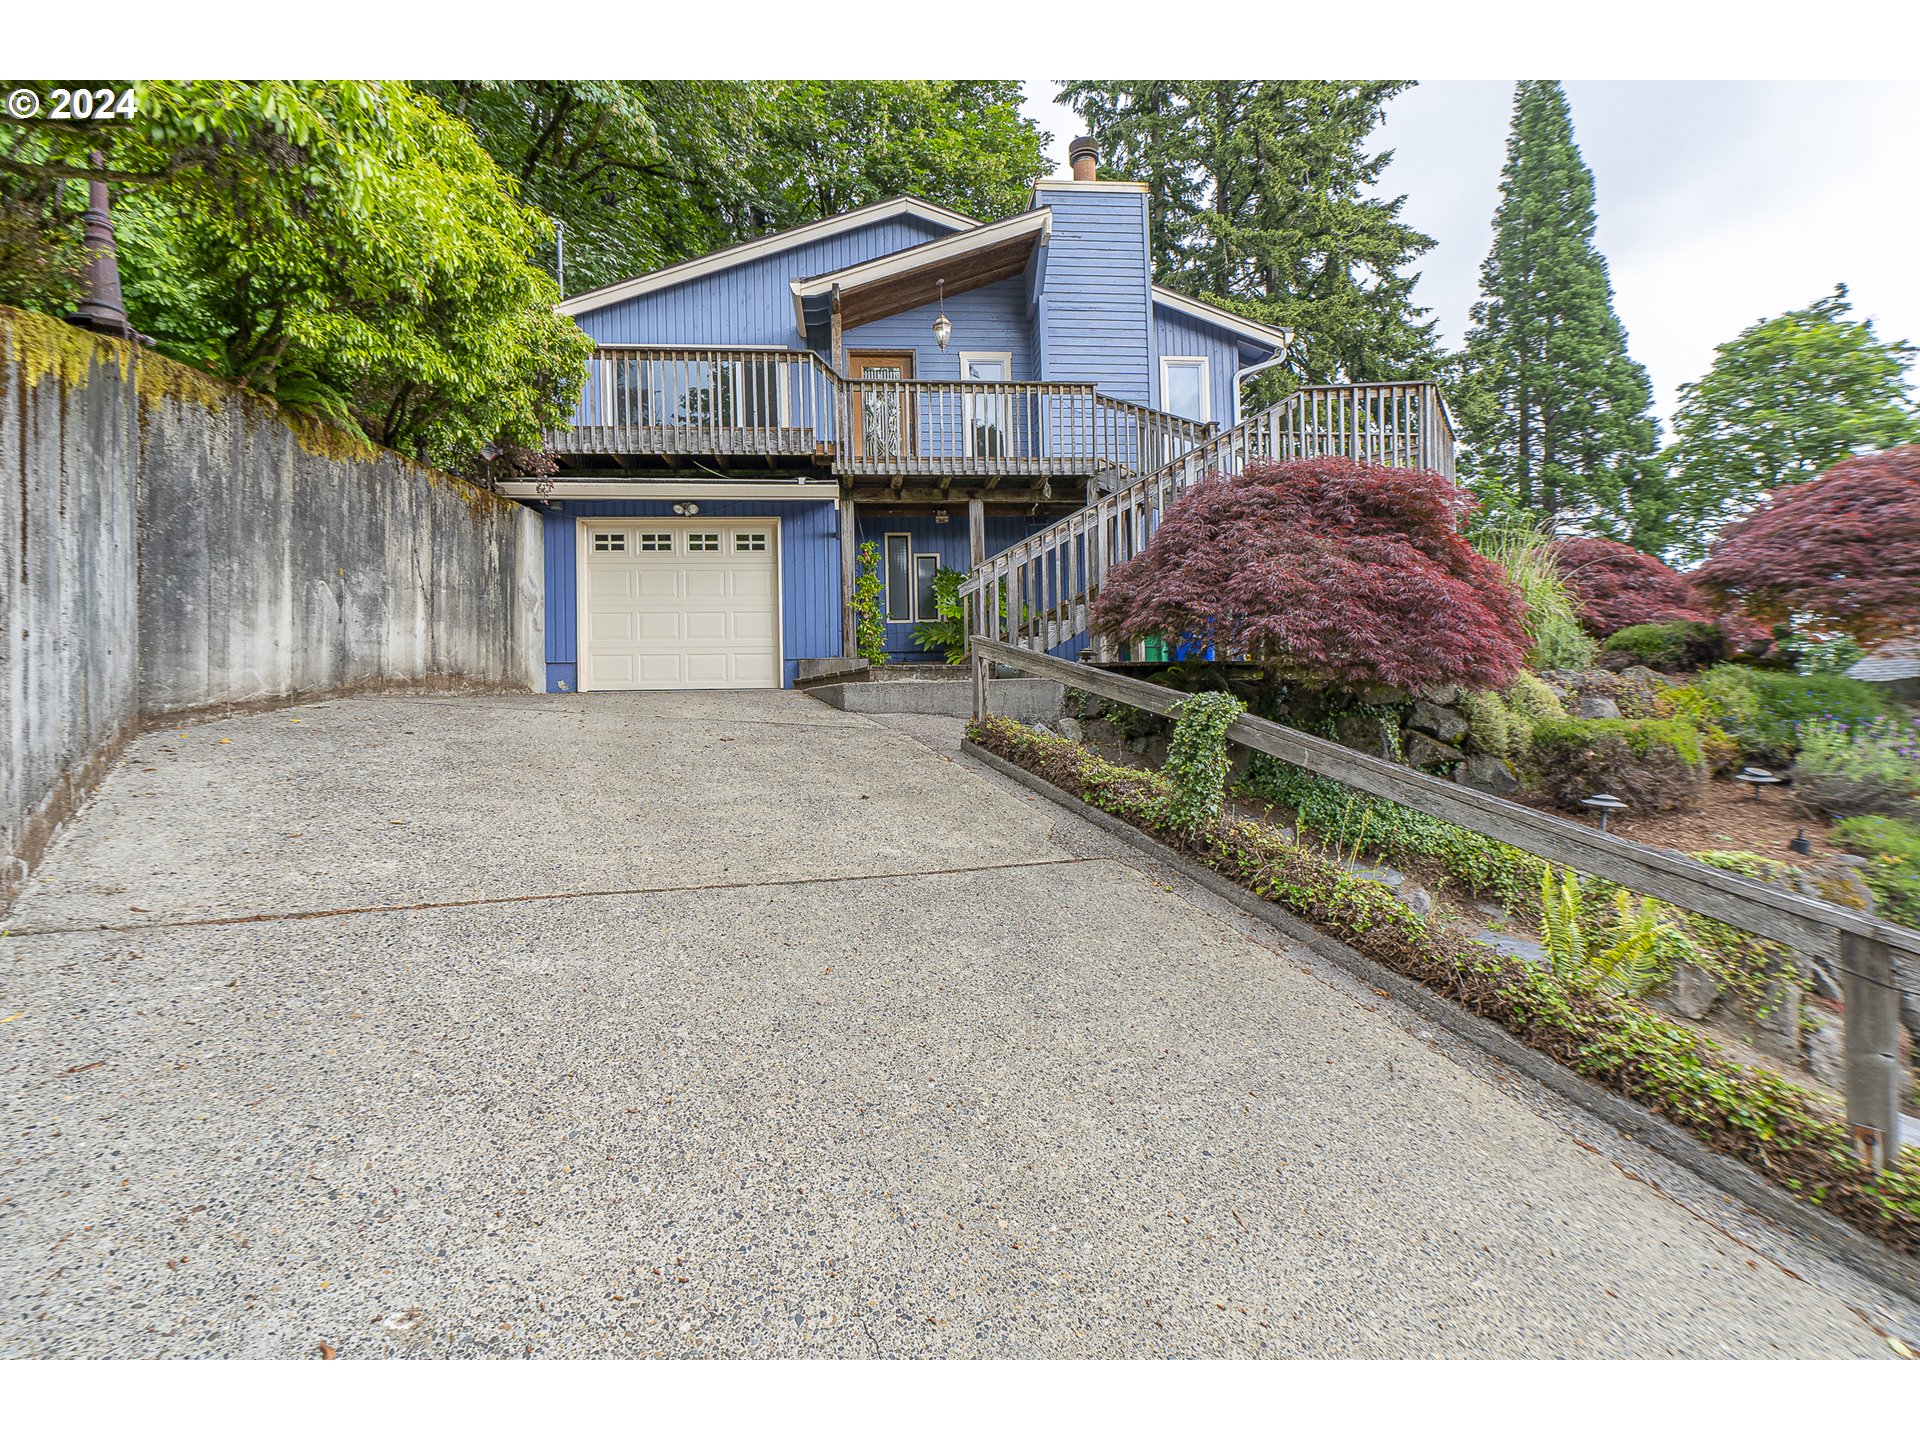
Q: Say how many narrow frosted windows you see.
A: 2